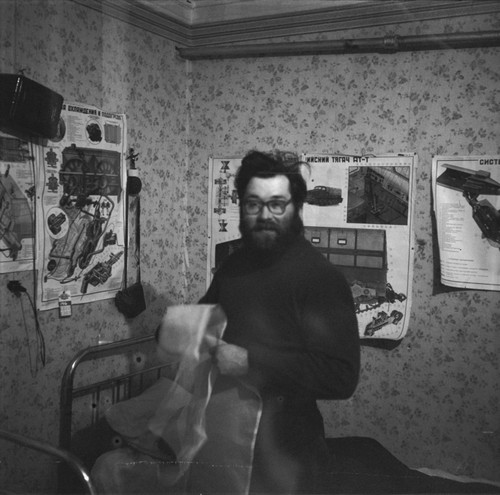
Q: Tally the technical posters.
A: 4